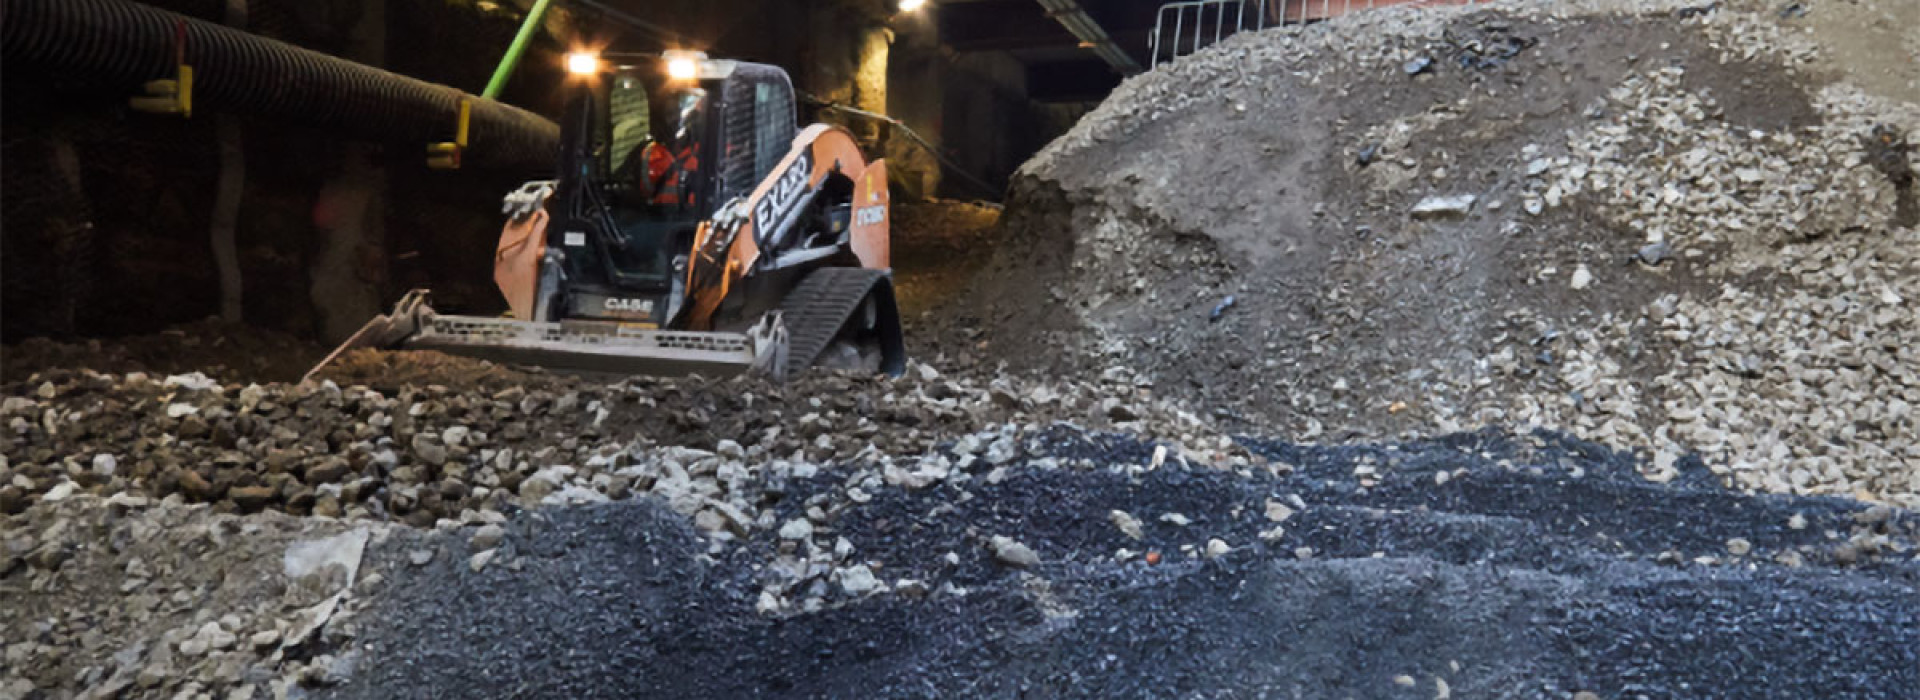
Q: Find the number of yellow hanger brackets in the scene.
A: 2